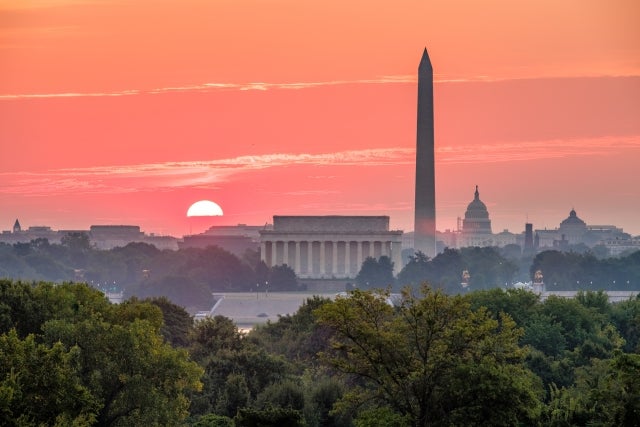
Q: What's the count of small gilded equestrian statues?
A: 2